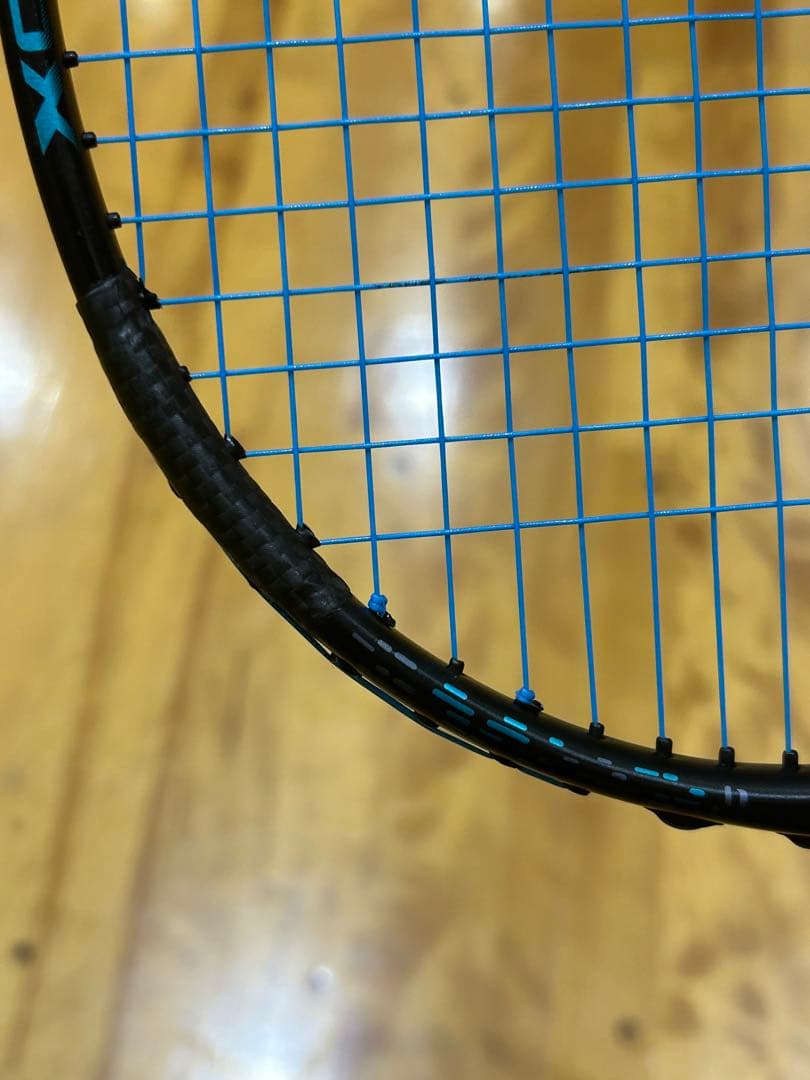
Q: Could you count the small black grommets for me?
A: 14